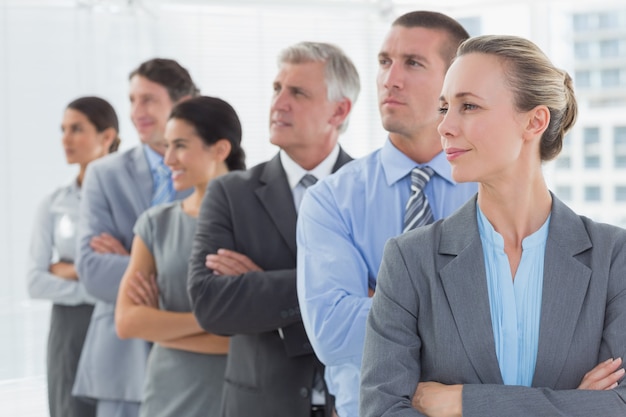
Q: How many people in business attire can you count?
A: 6